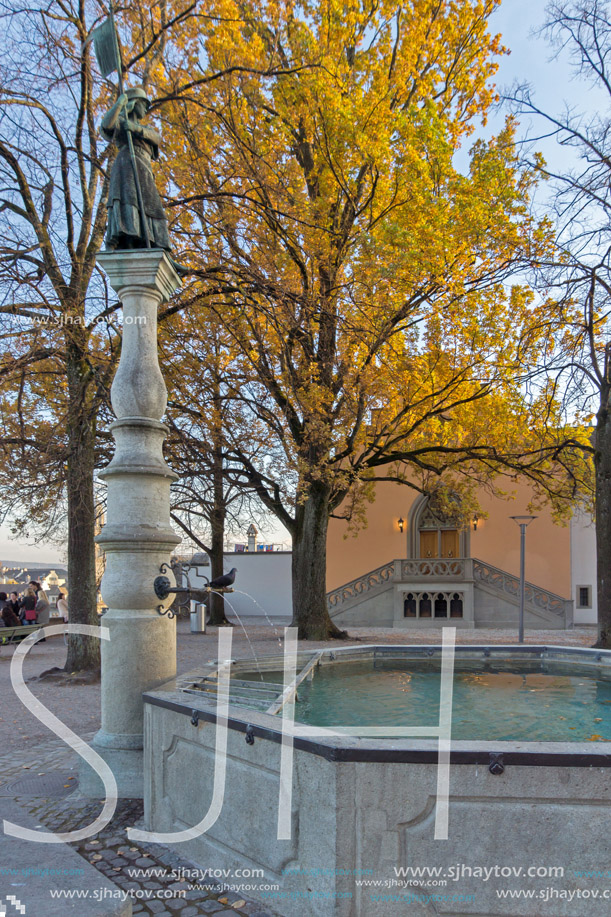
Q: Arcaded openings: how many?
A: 4